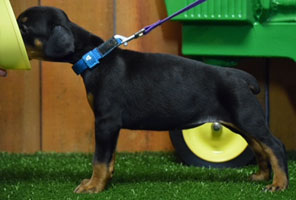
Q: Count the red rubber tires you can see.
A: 0